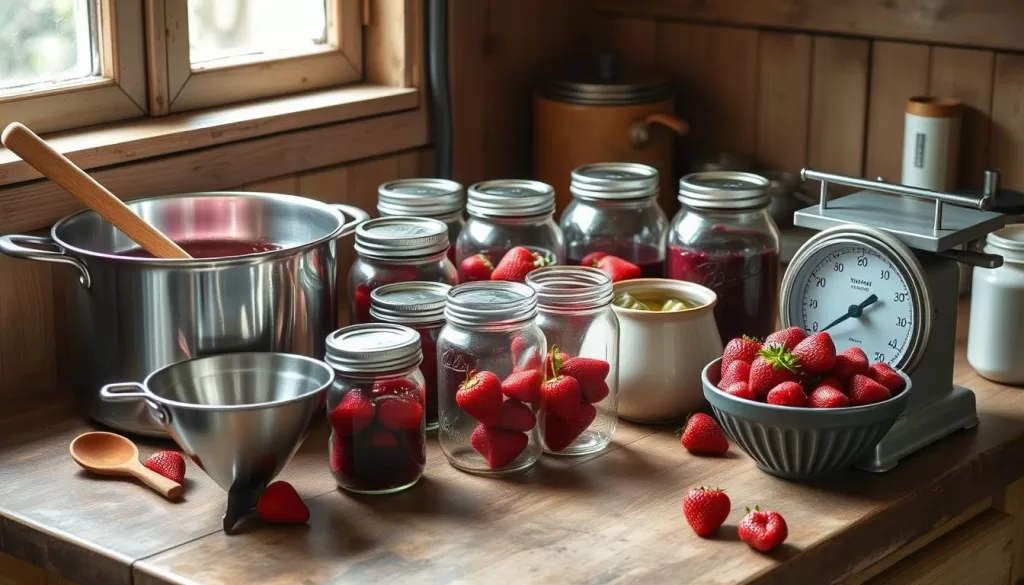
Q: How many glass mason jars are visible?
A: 9